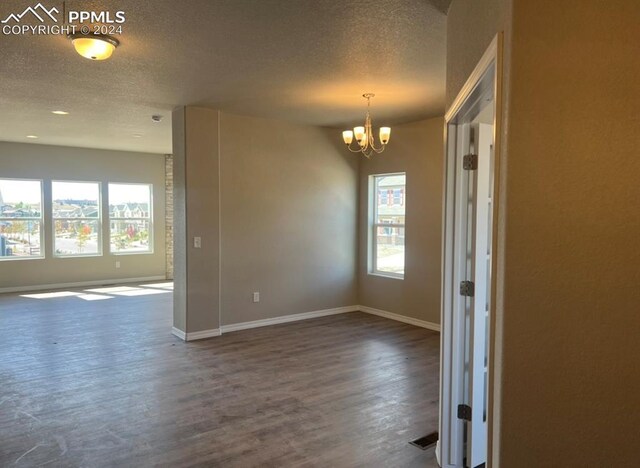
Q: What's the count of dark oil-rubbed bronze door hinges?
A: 3